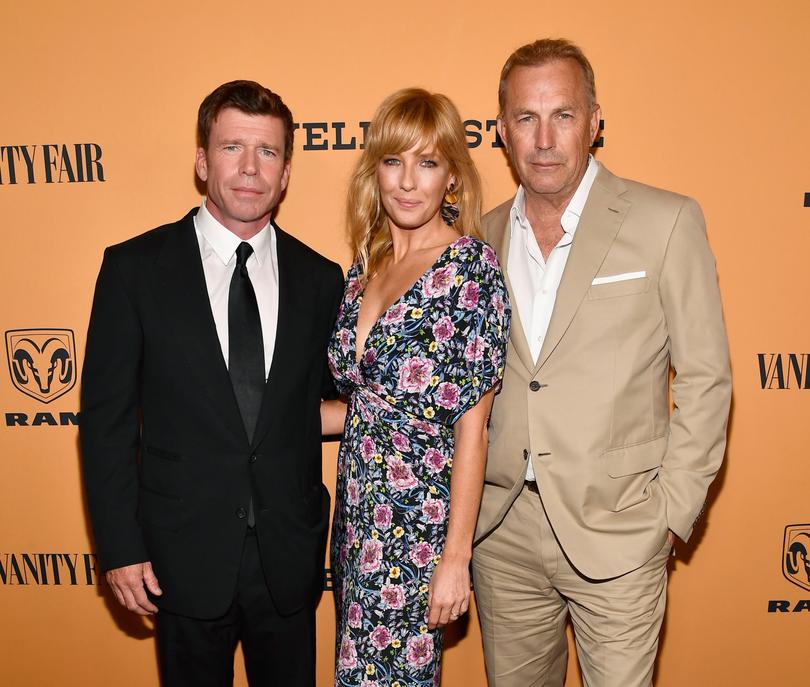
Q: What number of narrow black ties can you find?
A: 1